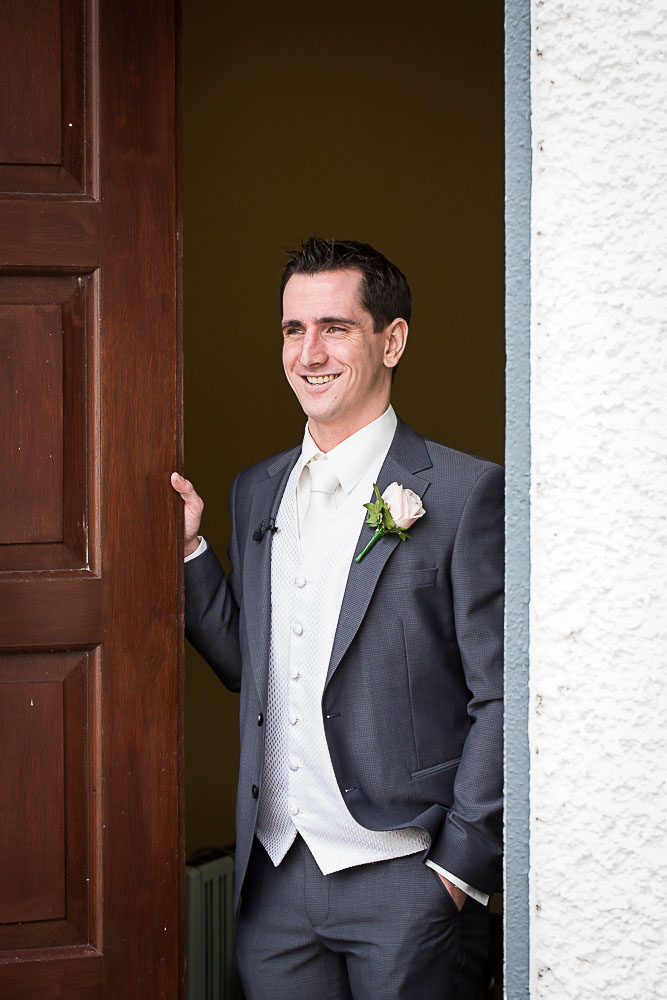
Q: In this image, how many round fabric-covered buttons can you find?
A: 6